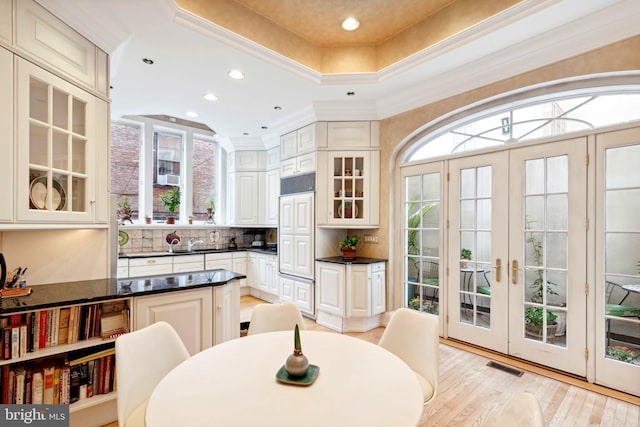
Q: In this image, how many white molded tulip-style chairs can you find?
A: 4